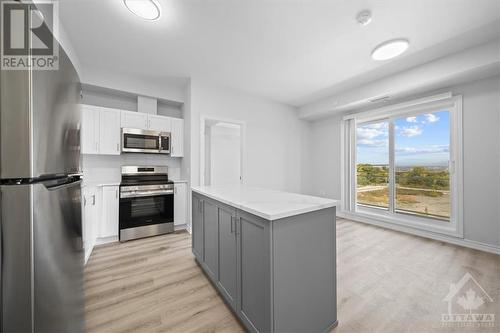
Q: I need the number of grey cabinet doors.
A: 4